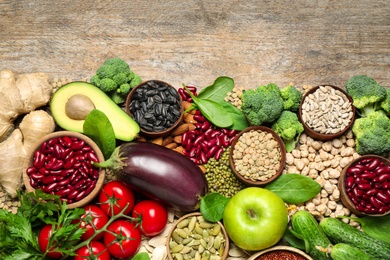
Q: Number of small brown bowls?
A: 7